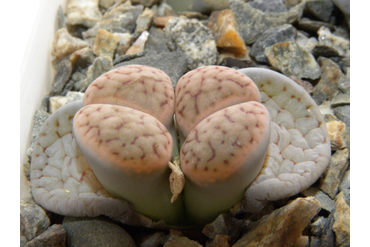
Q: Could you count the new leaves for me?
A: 4